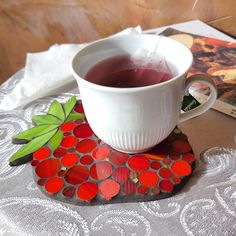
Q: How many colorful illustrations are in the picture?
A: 1